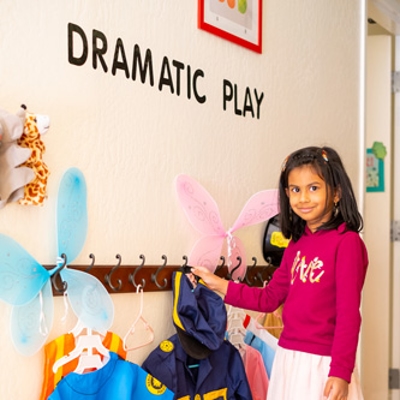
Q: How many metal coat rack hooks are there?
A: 10